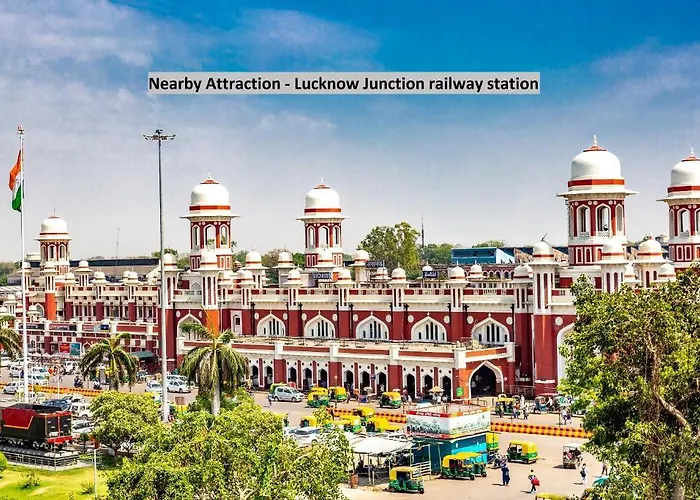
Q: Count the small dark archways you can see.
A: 11